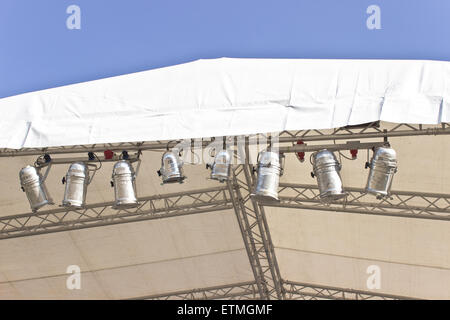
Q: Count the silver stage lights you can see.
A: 8